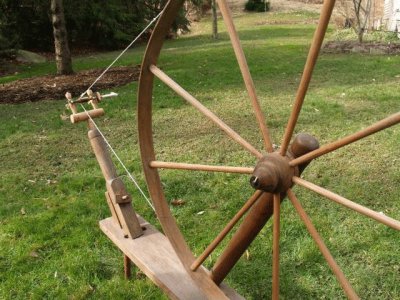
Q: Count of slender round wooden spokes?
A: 9